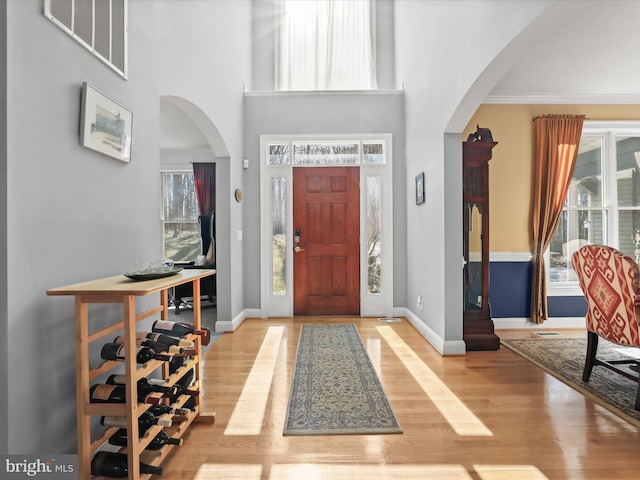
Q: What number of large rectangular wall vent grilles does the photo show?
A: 1